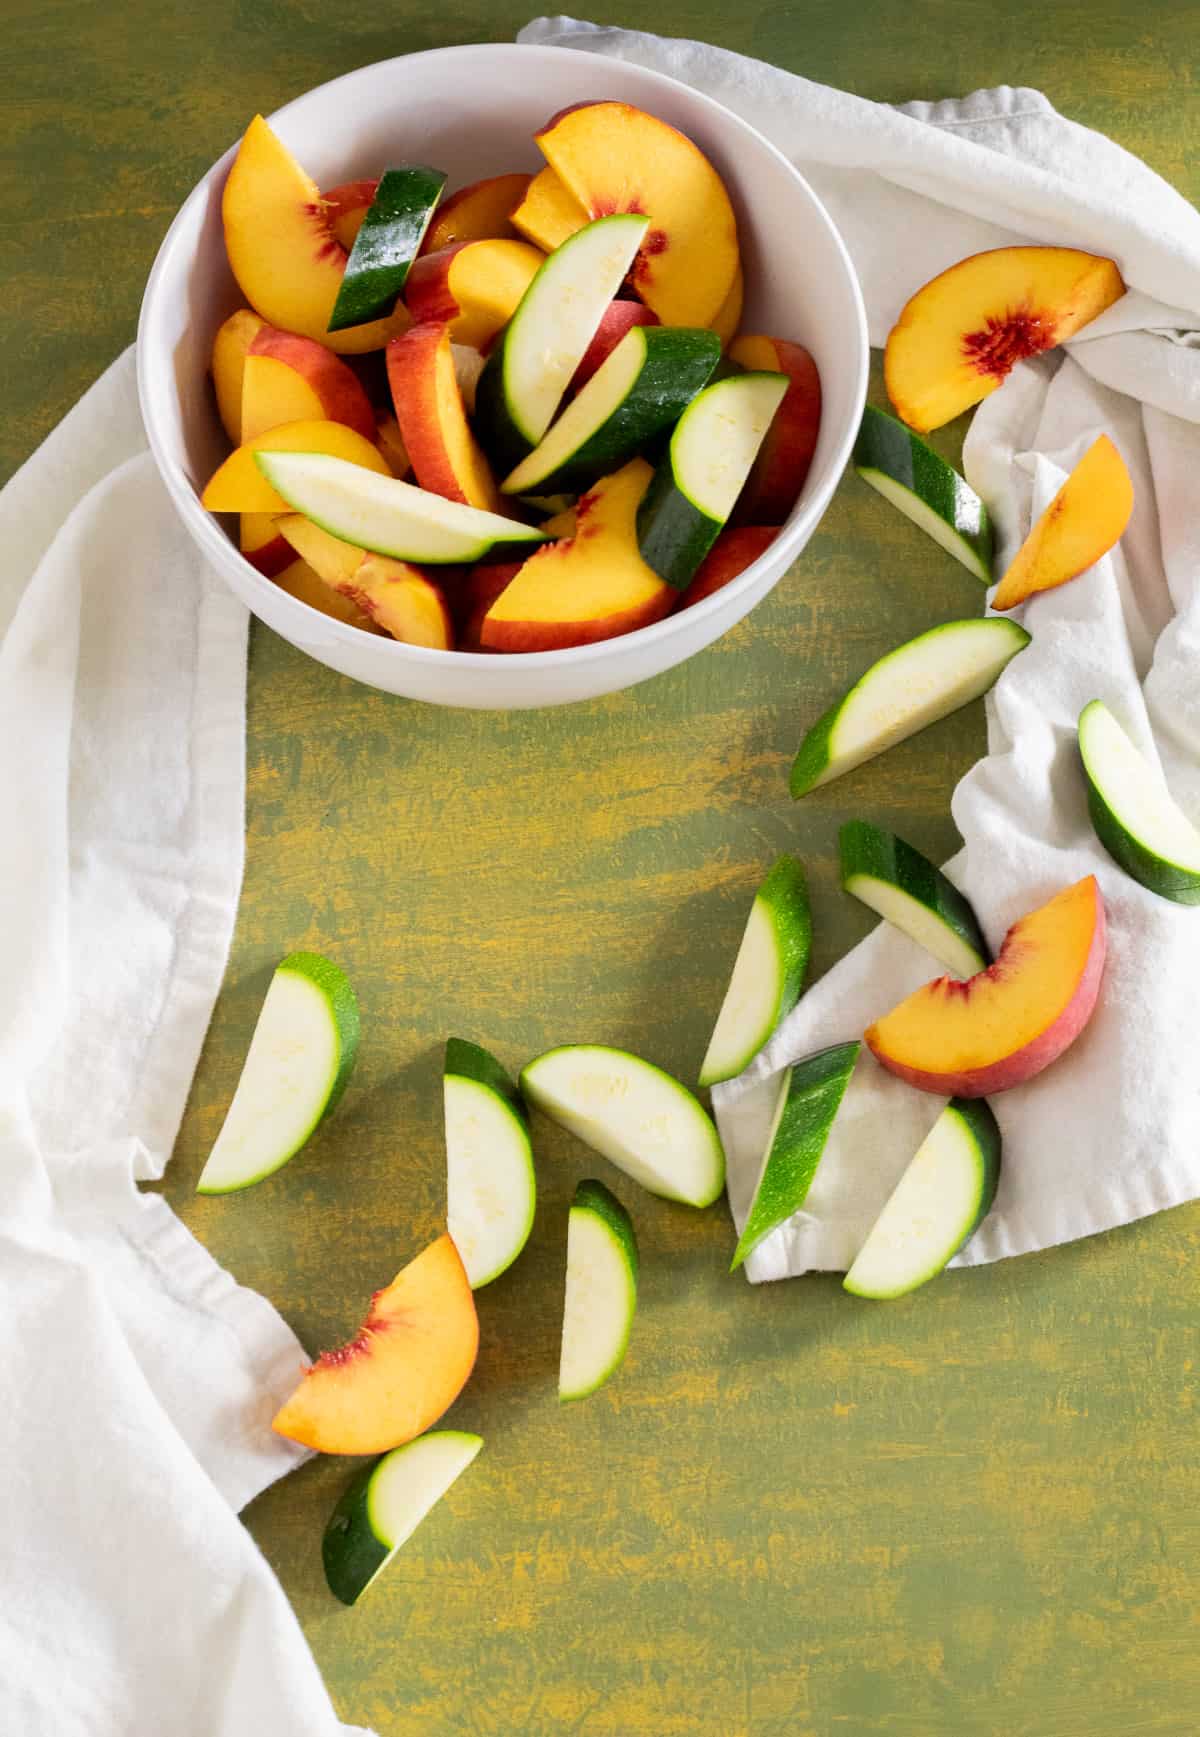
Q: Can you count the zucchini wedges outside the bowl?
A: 12